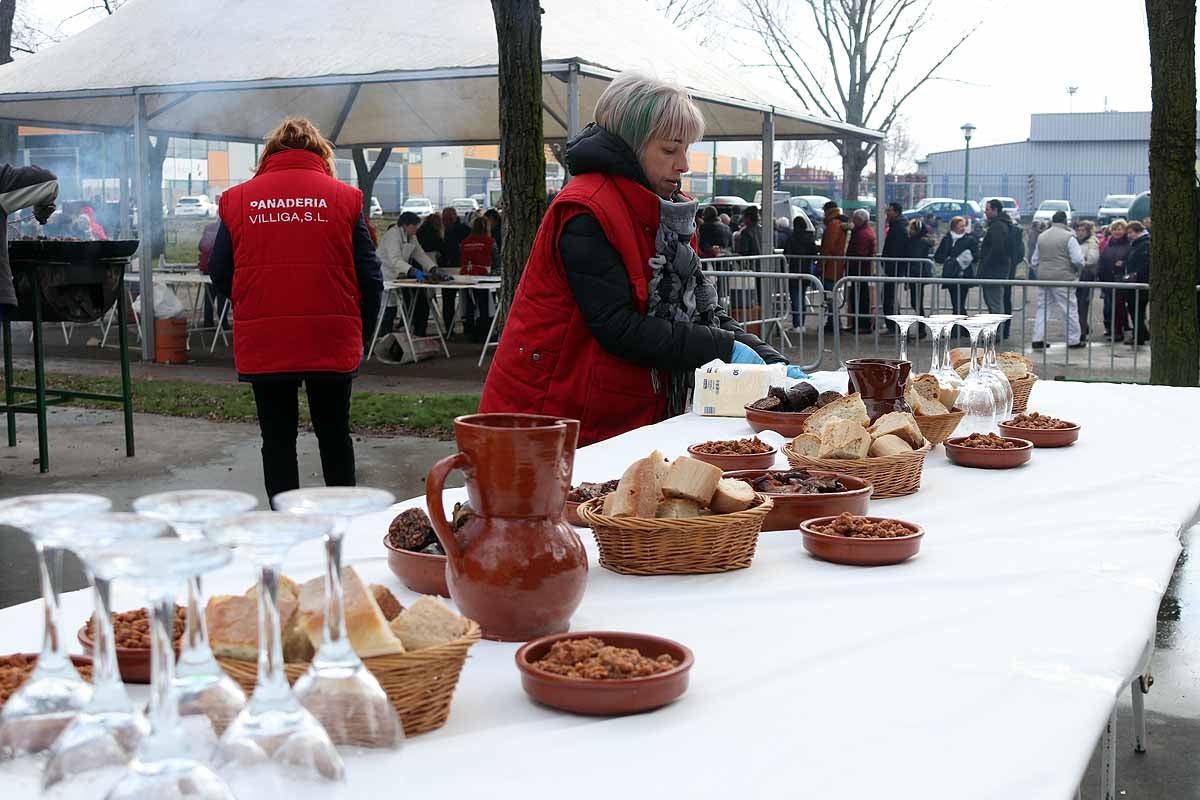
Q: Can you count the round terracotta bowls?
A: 11